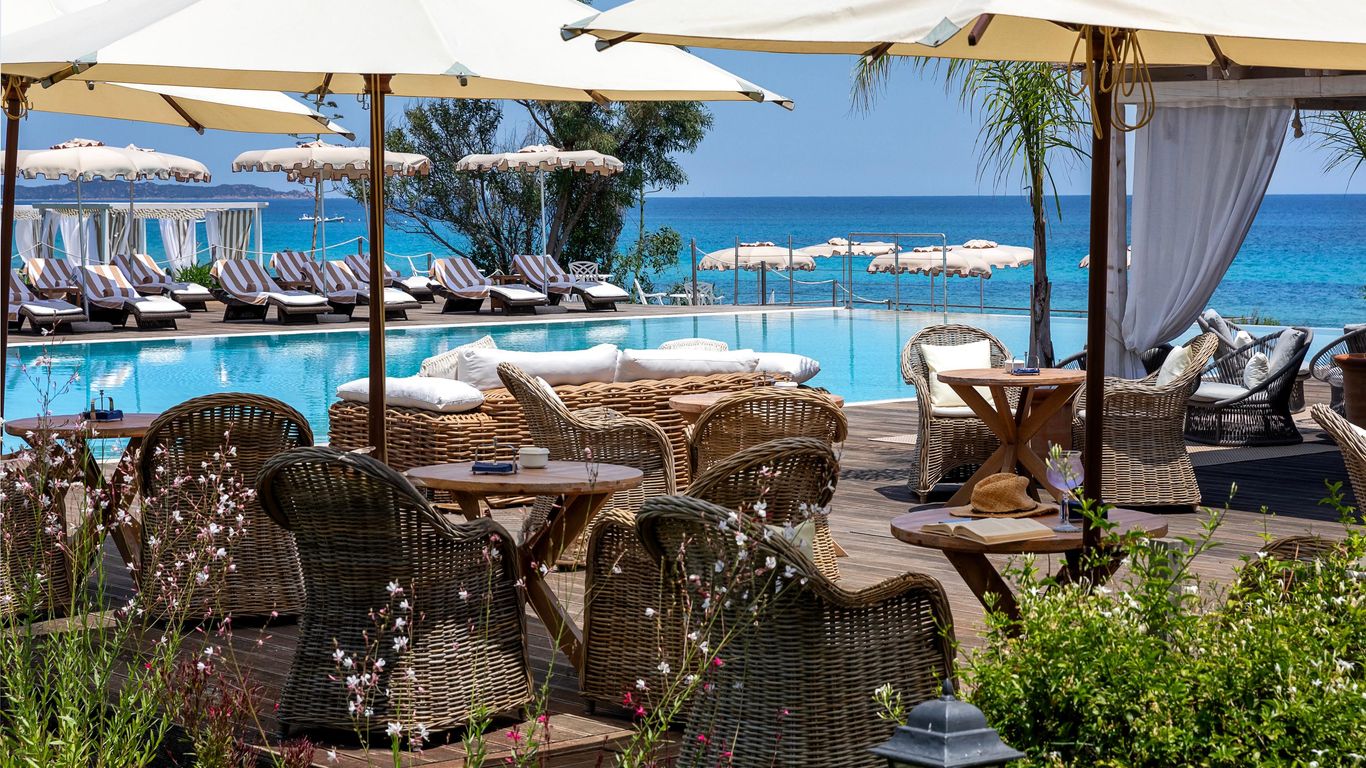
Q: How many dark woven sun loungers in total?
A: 10